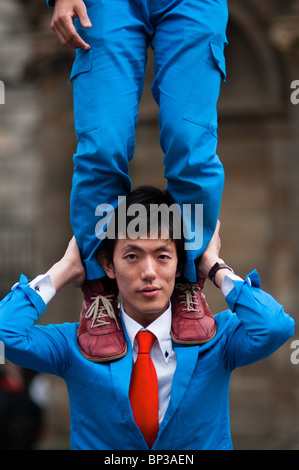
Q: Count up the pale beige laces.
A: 2